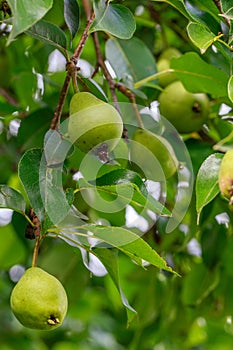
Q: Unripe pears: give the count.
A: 6